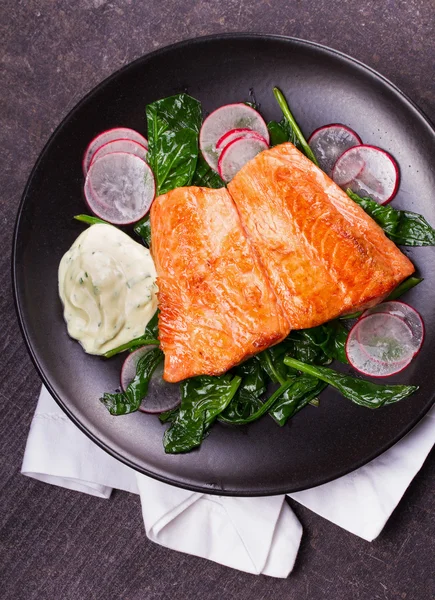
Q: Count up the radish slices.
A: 11